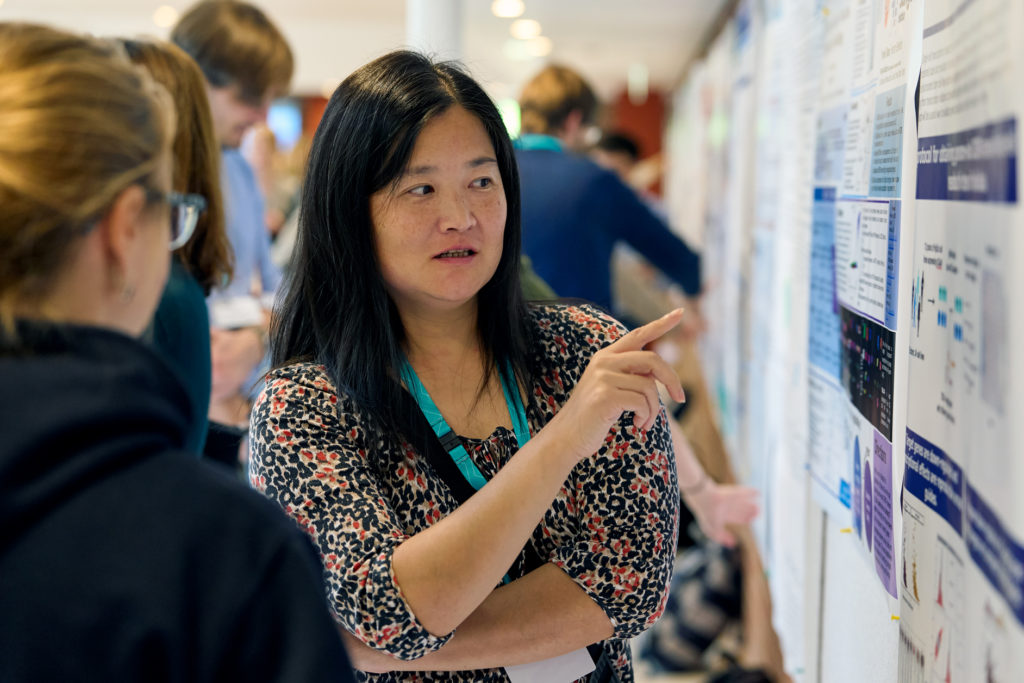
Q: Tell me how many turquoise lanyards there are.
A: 2